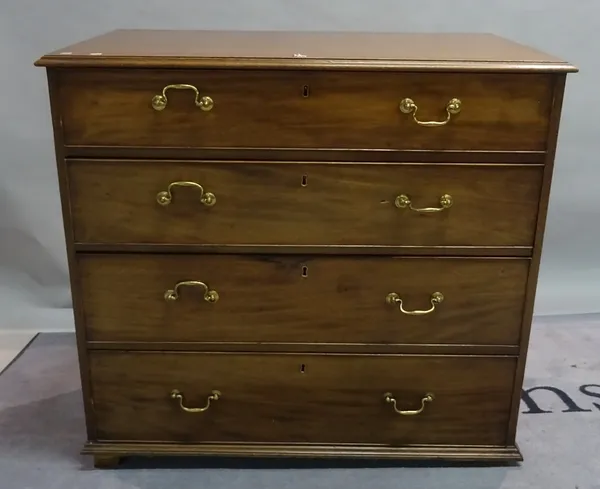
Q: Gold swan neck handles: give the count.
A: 8